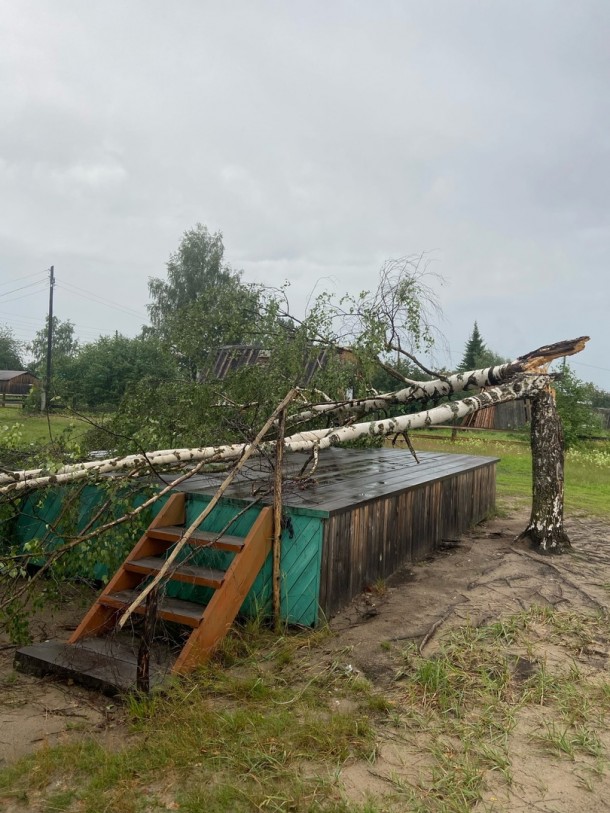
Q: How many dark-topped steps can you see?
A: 3